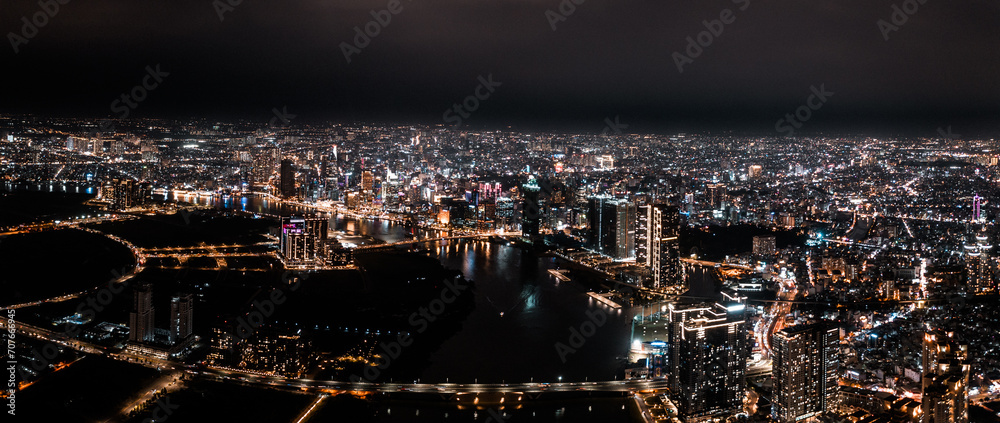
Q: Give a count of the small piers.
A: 2